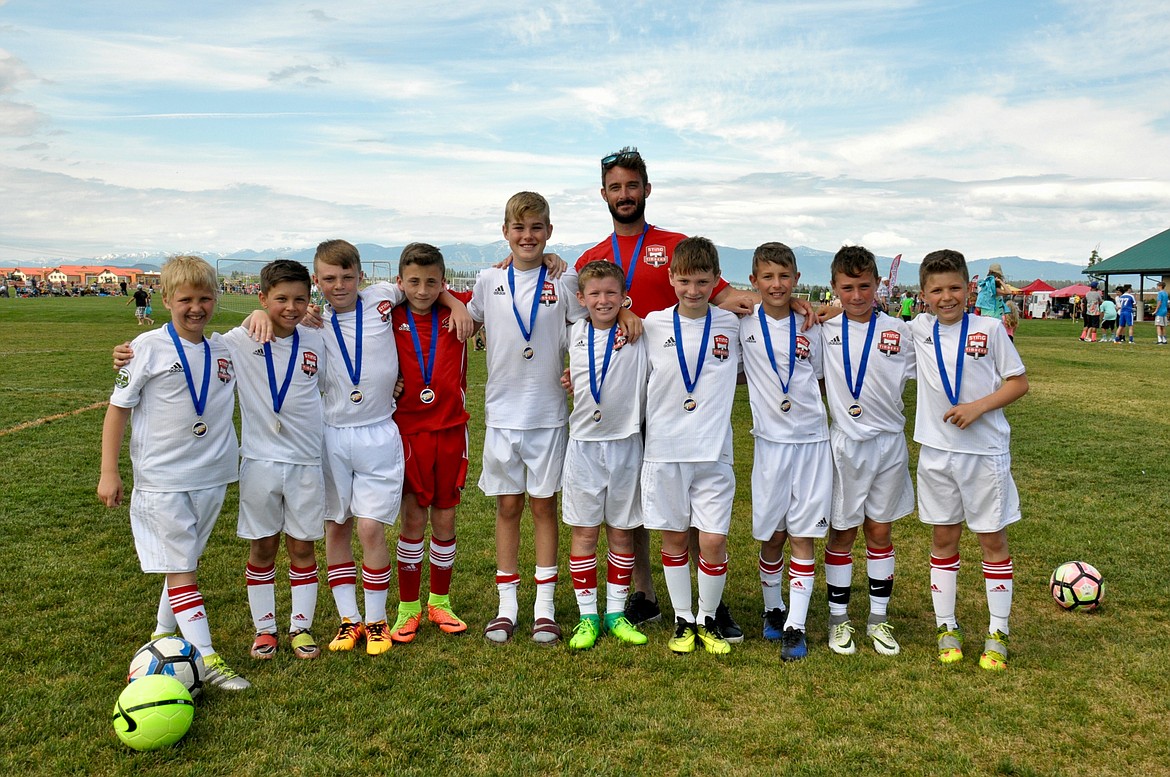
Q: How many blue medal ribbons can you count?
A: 11